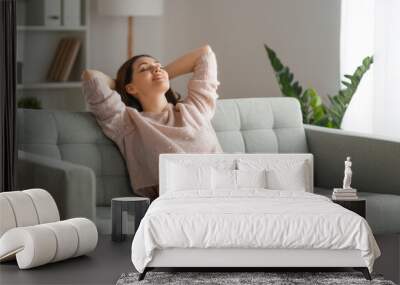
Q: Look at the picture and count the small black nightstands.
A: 2